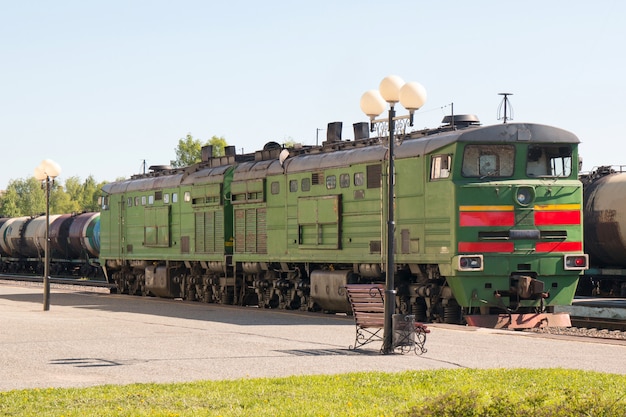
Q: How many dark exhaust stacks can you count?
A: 4